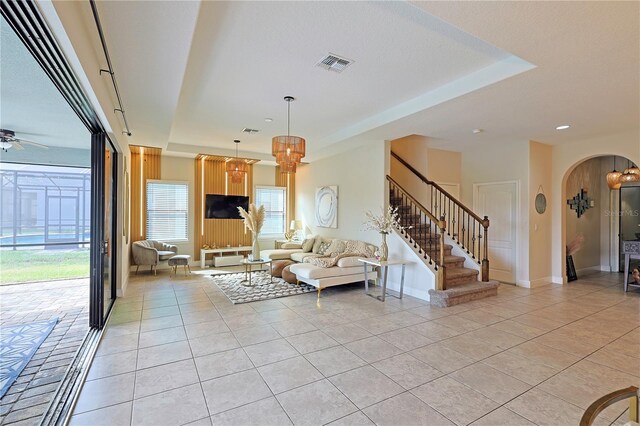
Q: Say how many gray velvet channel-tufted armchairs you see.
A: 1